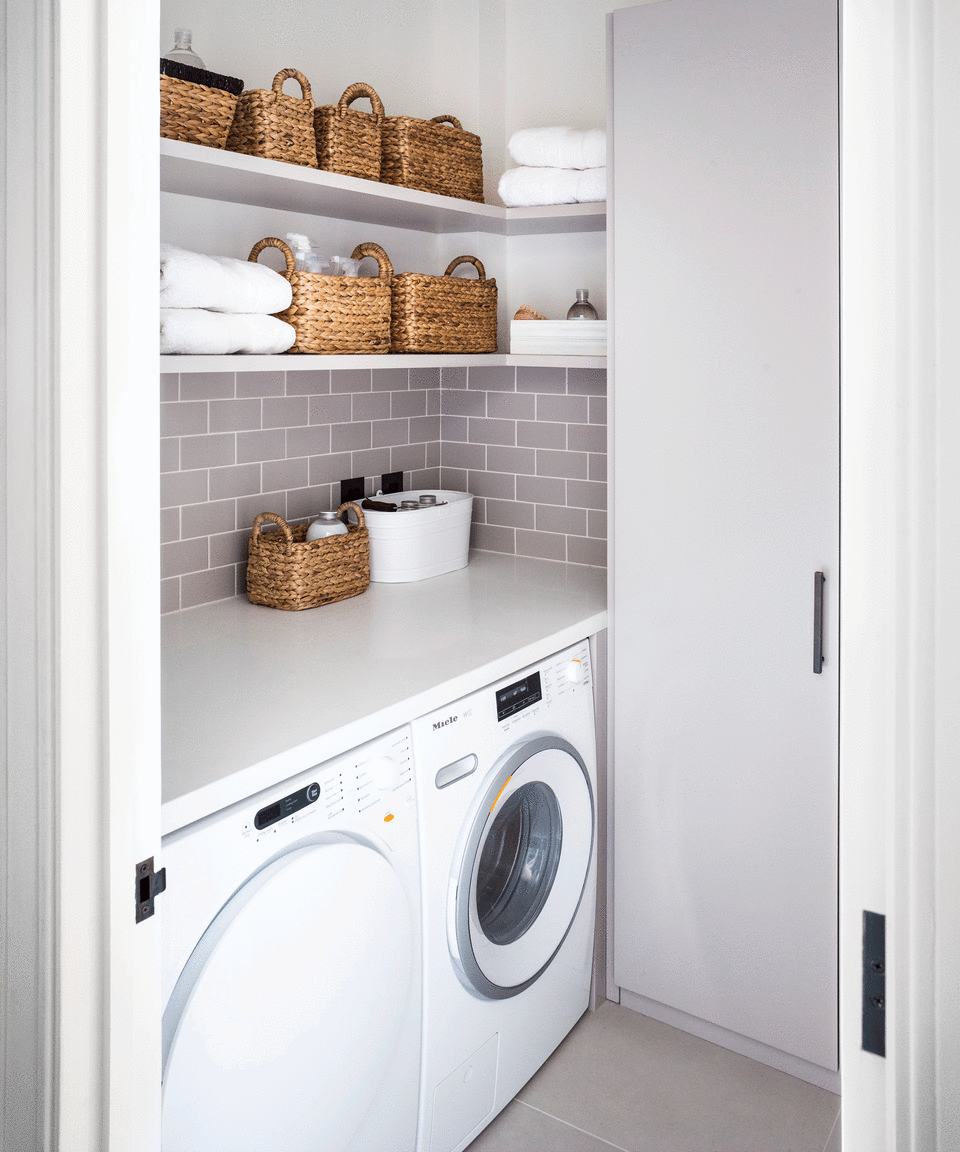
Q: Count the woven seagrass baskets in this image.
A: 7